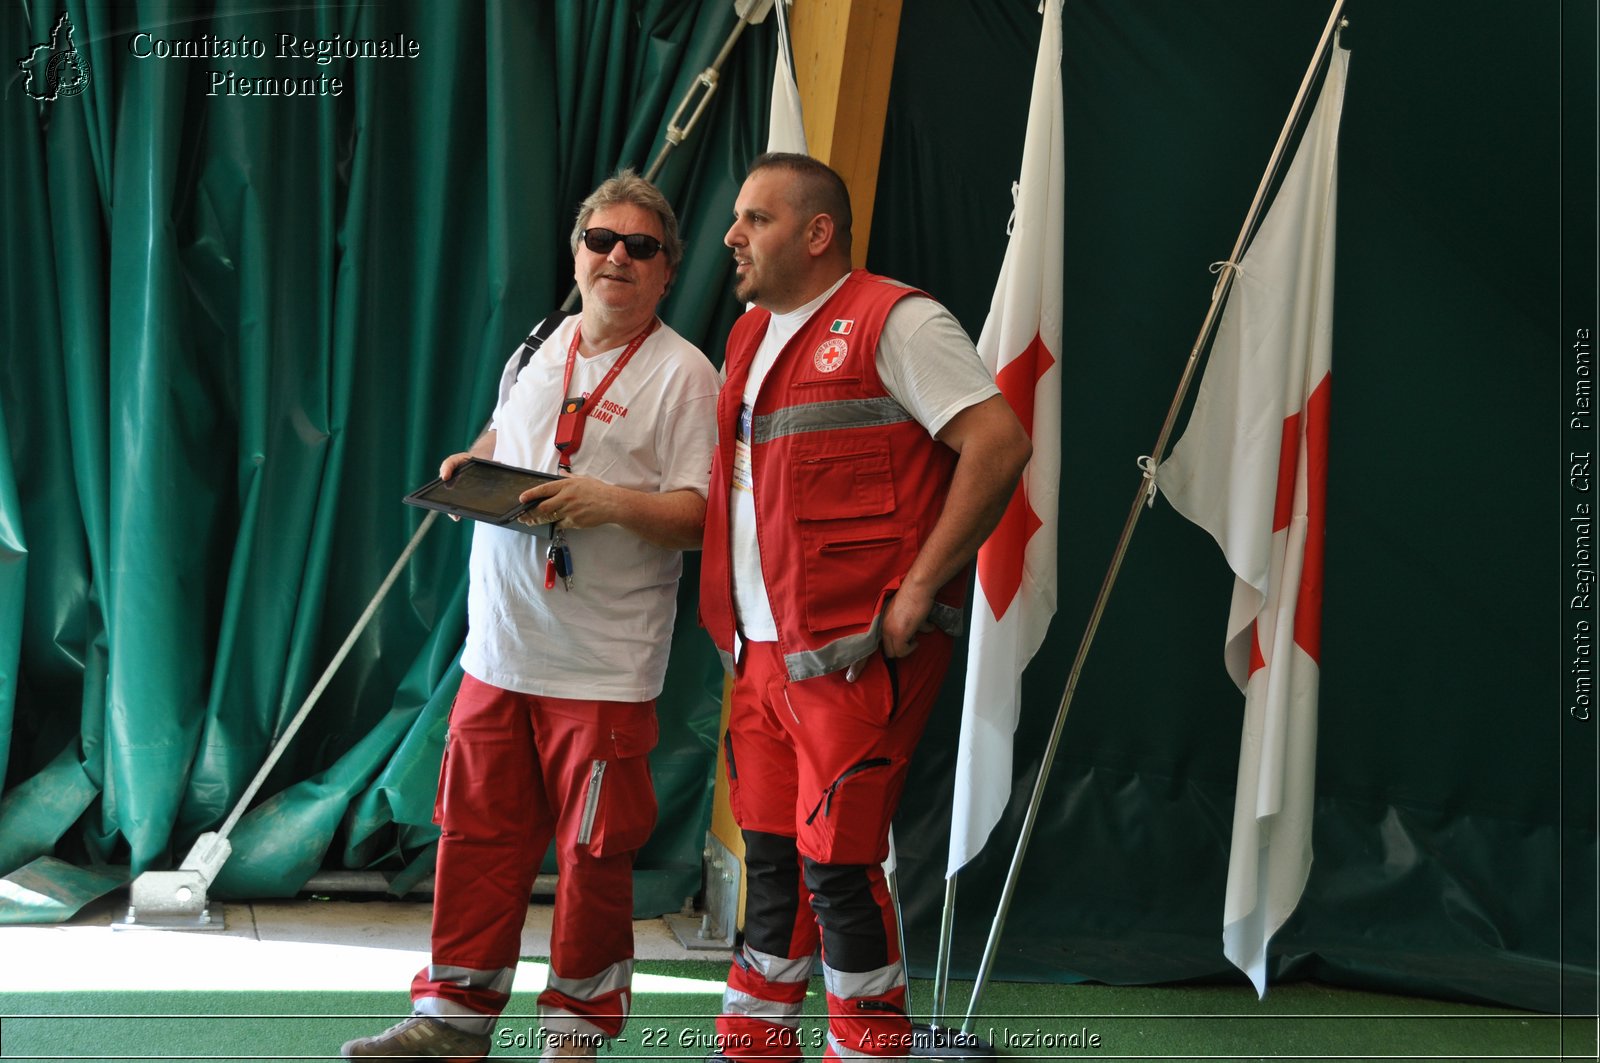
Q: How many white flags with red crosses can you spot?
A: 2